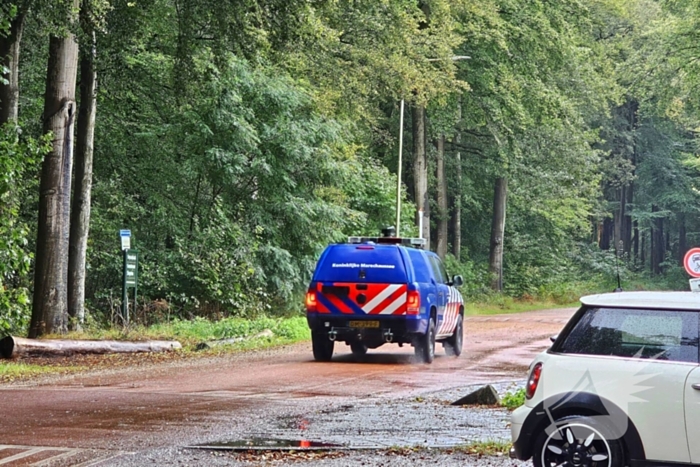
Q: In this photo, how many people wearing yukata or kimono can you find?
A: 0